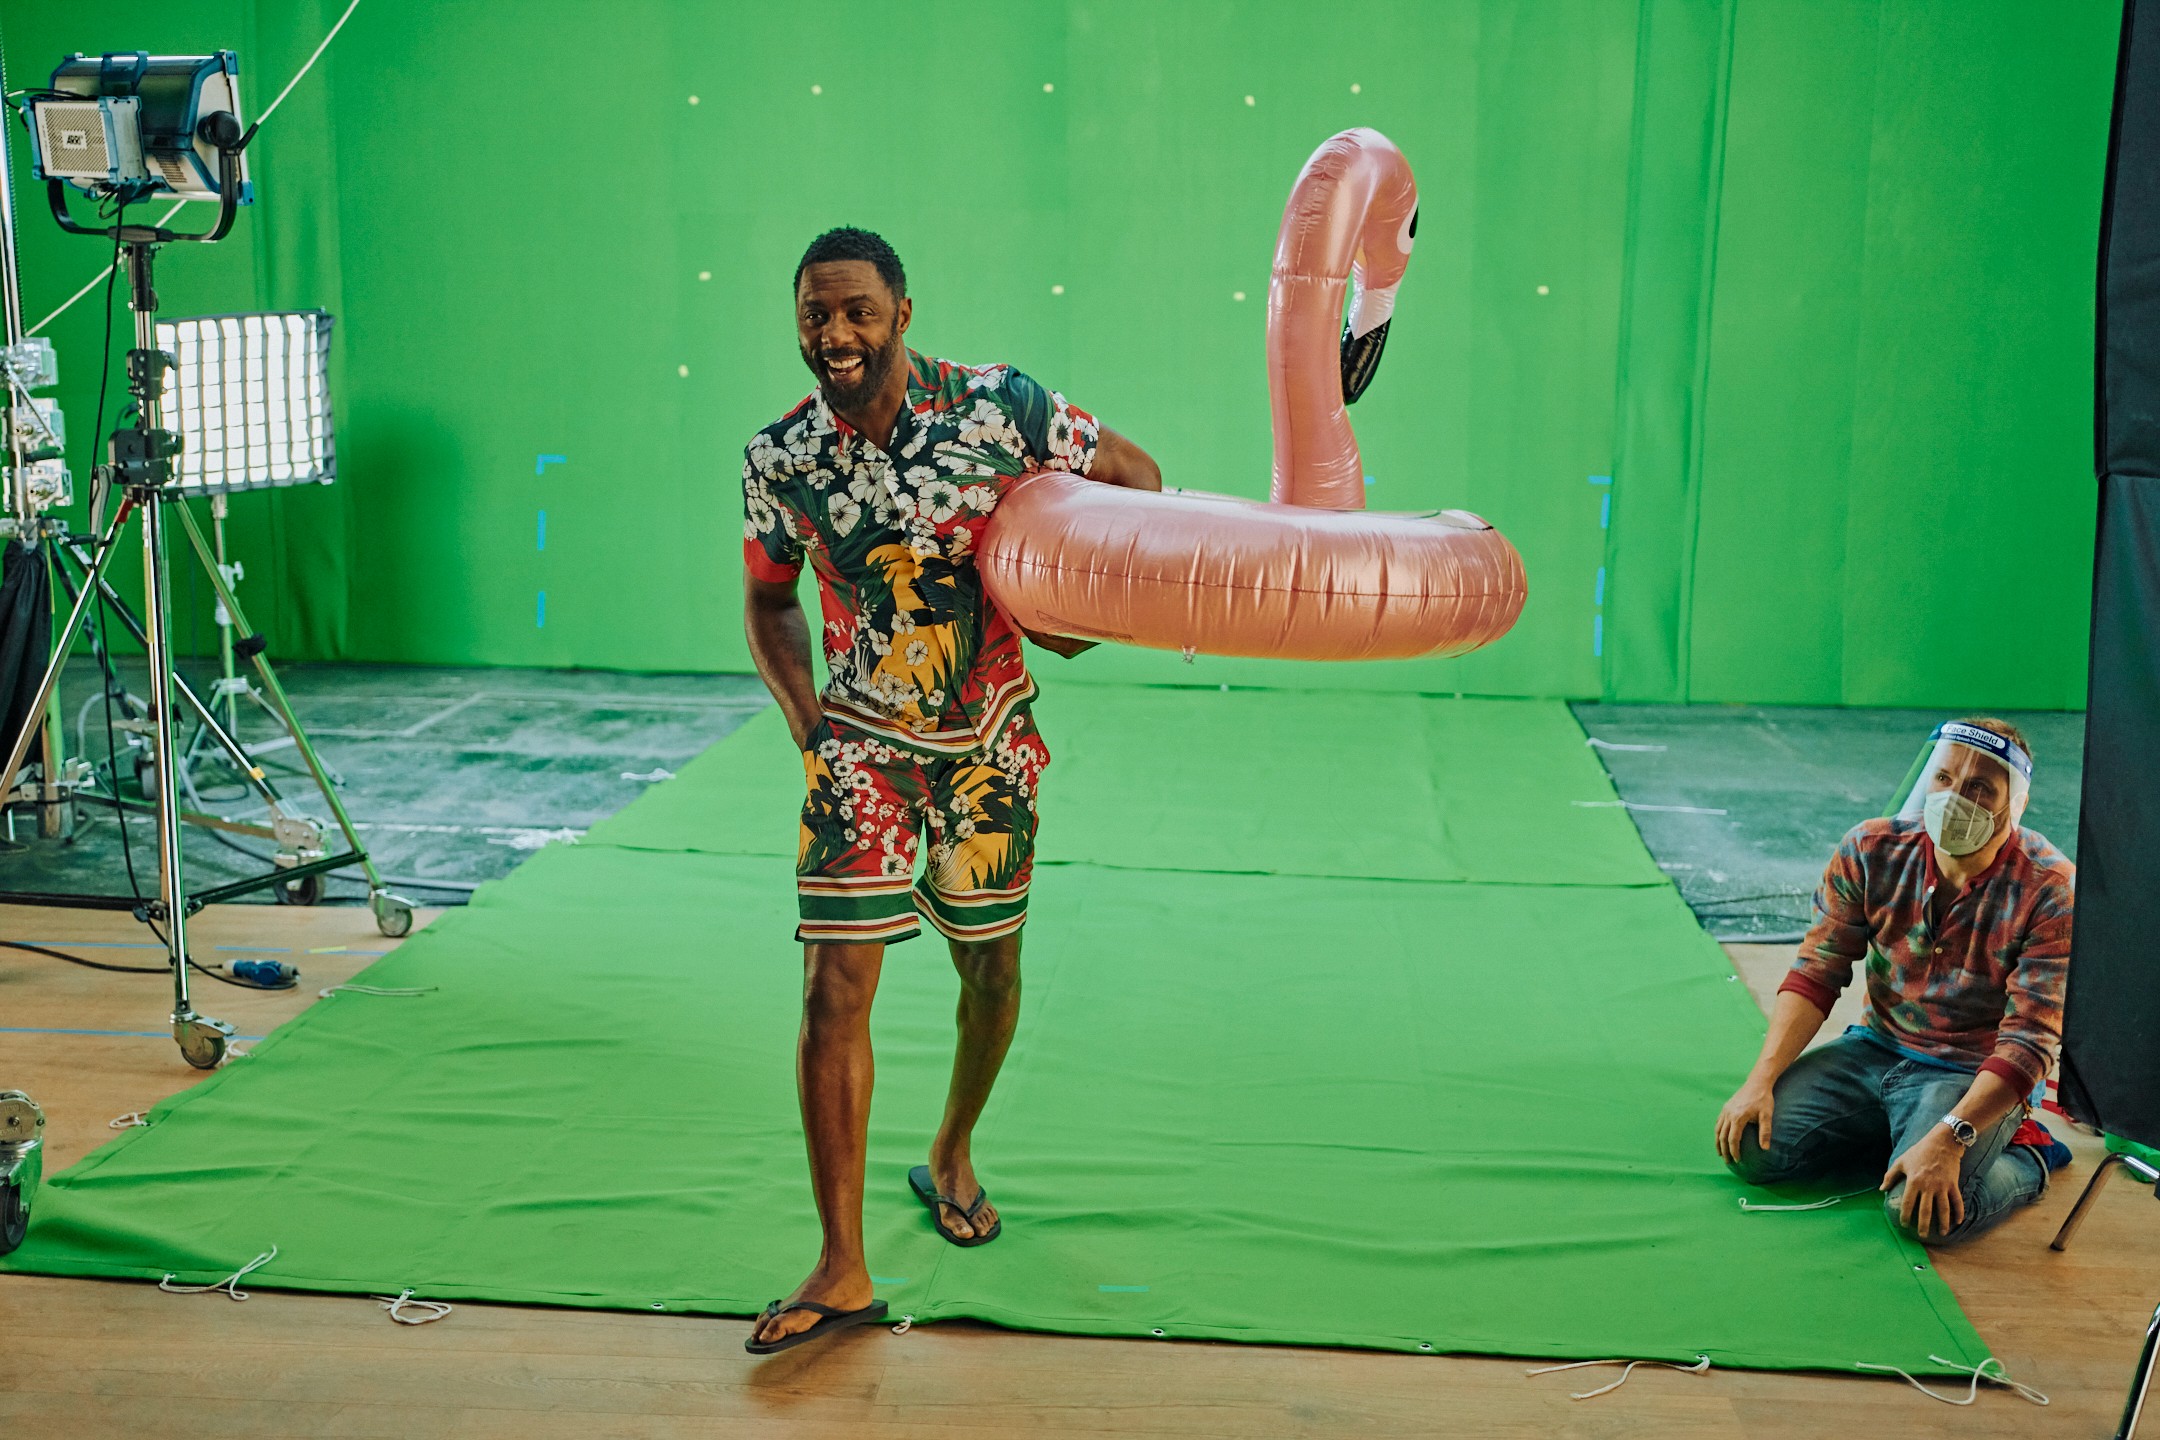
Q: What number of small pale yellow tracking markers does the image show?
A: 10